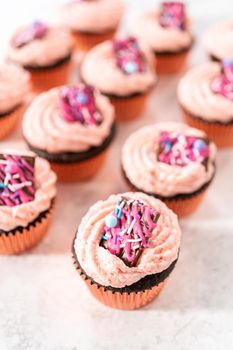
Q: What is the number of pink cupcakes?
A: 11